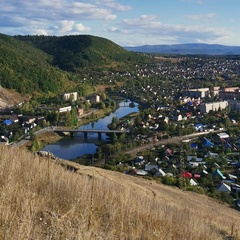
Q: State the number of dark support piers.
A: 3